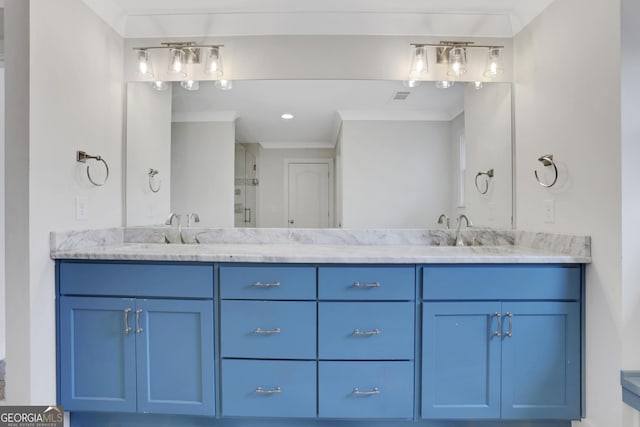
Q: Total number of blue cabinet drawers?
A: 6